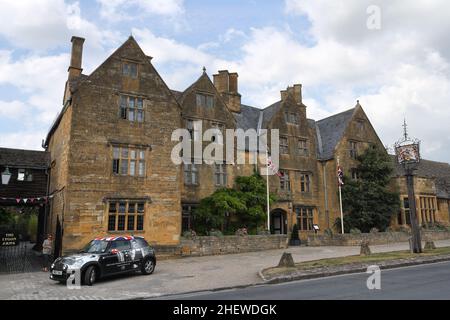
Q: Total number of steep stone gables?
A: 4